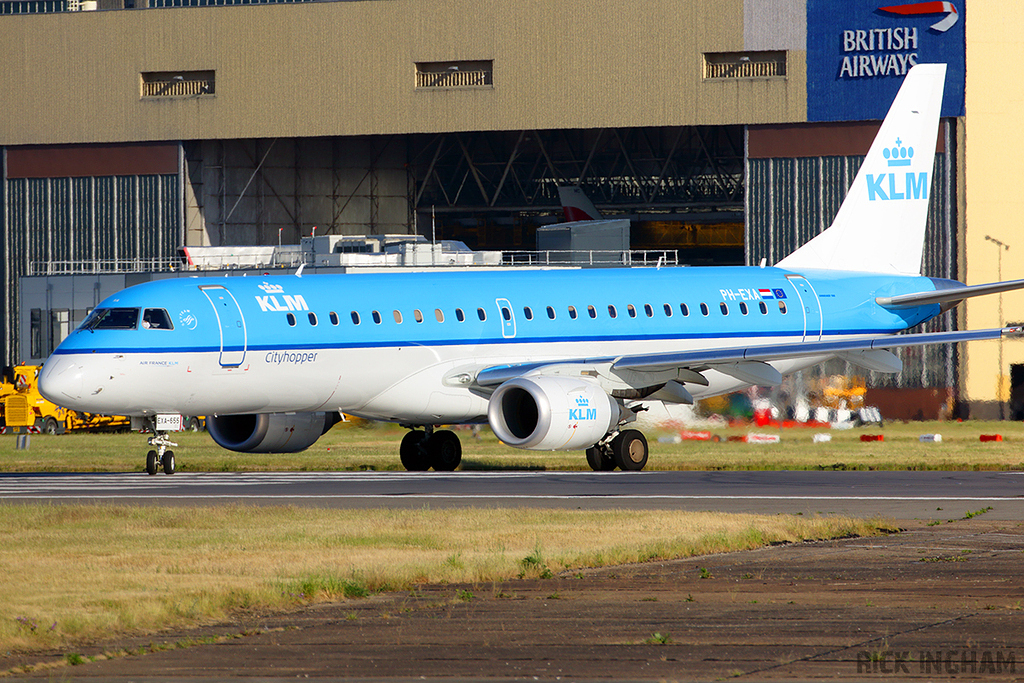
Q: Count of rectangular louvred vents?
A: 3